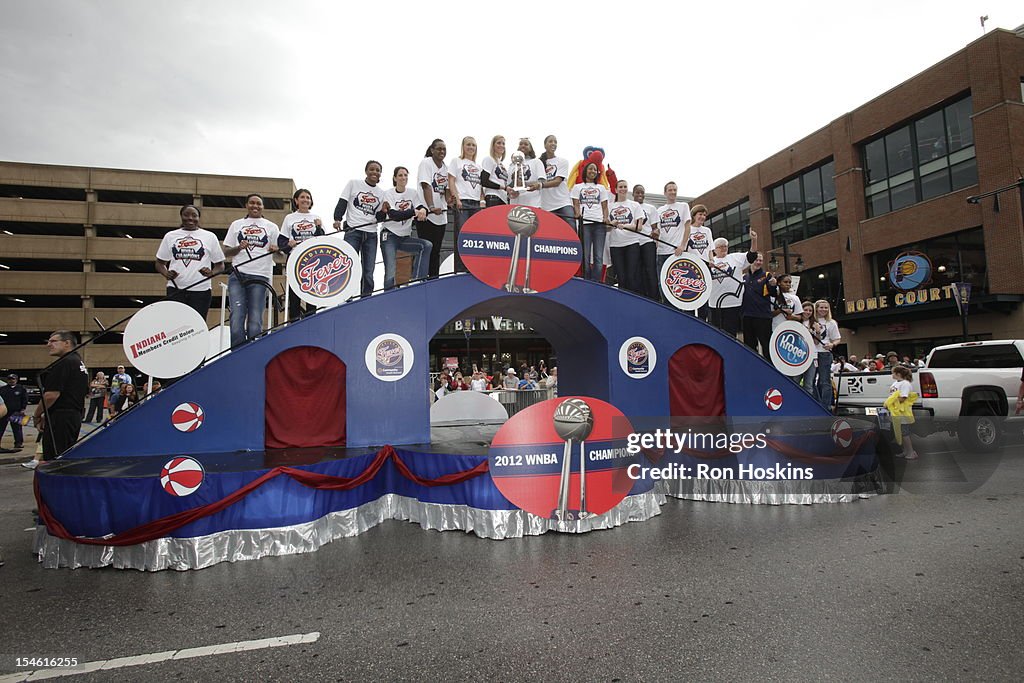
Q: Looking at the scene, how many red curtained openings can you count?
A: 2